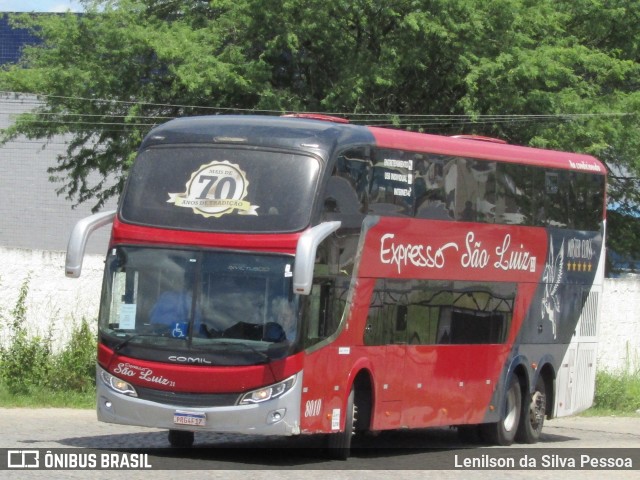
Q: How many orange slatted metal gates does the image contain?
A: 0